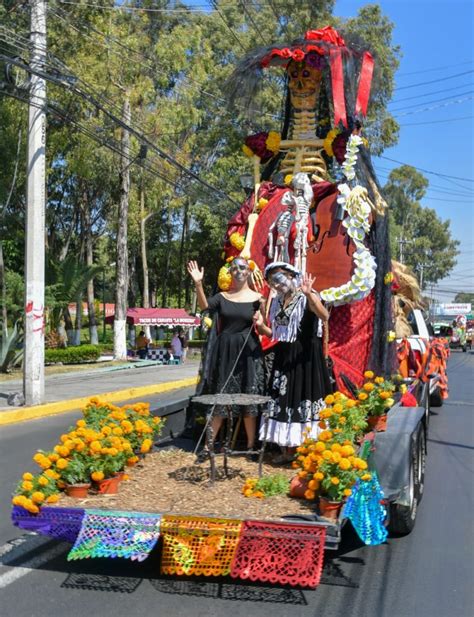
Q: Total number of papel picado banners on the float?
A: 5